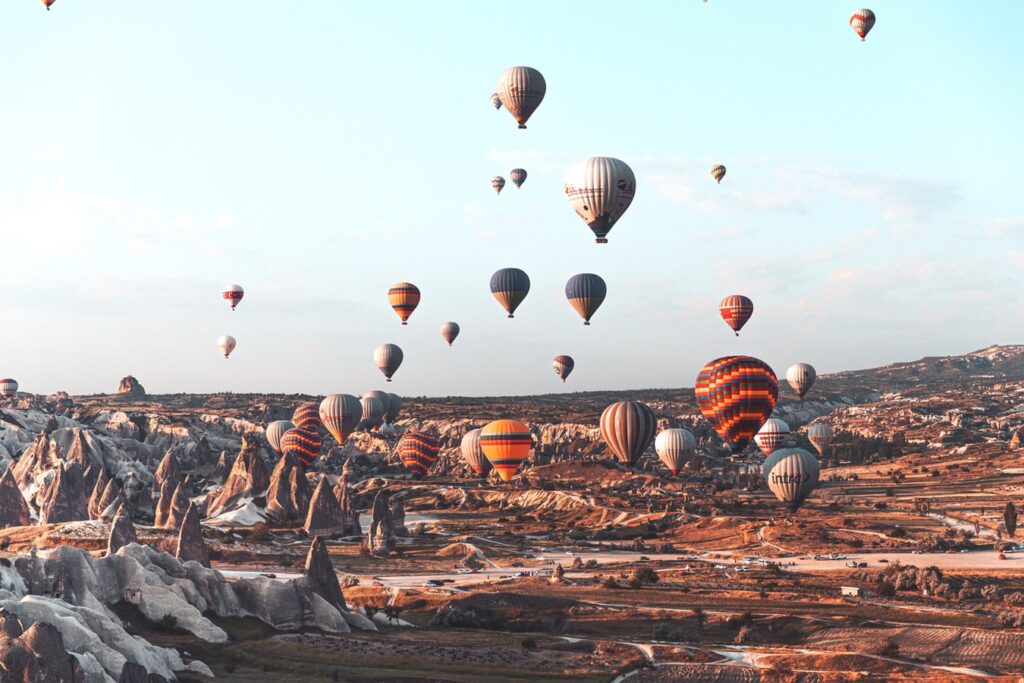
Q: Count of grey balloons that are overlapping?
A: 4